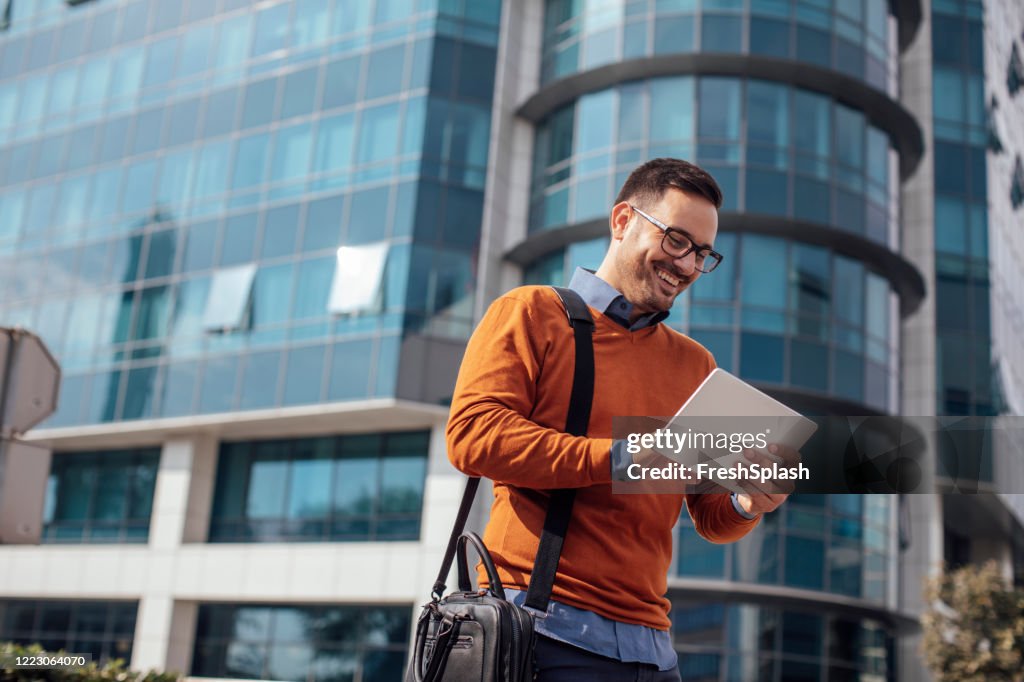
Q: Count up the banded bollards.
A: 0